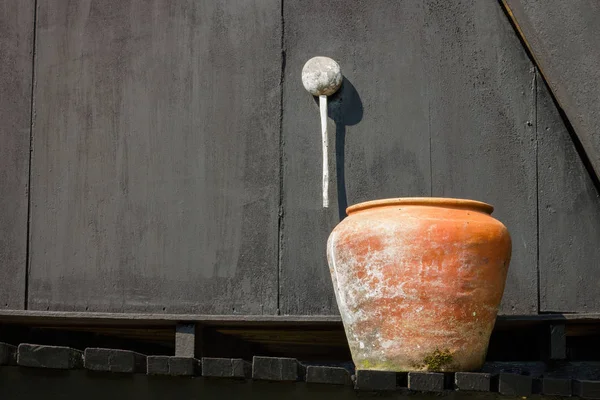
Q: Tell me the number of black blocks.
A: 13